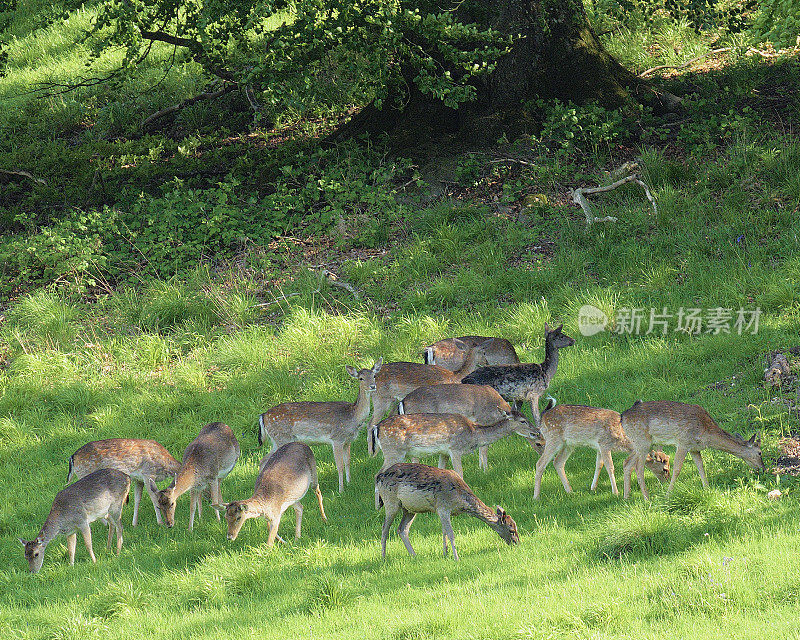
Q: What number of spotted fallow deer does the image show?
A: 13